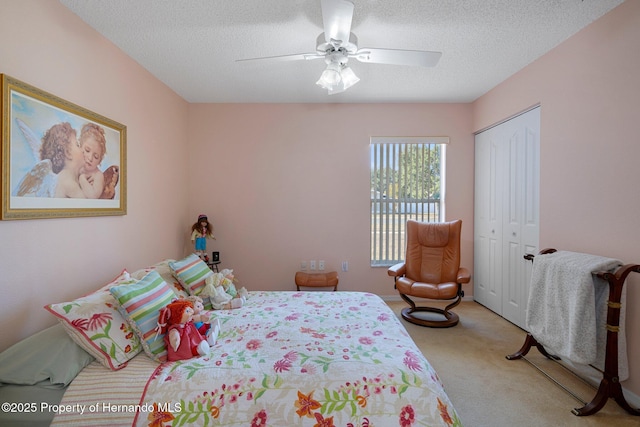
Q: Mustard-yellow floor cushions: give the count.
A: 0